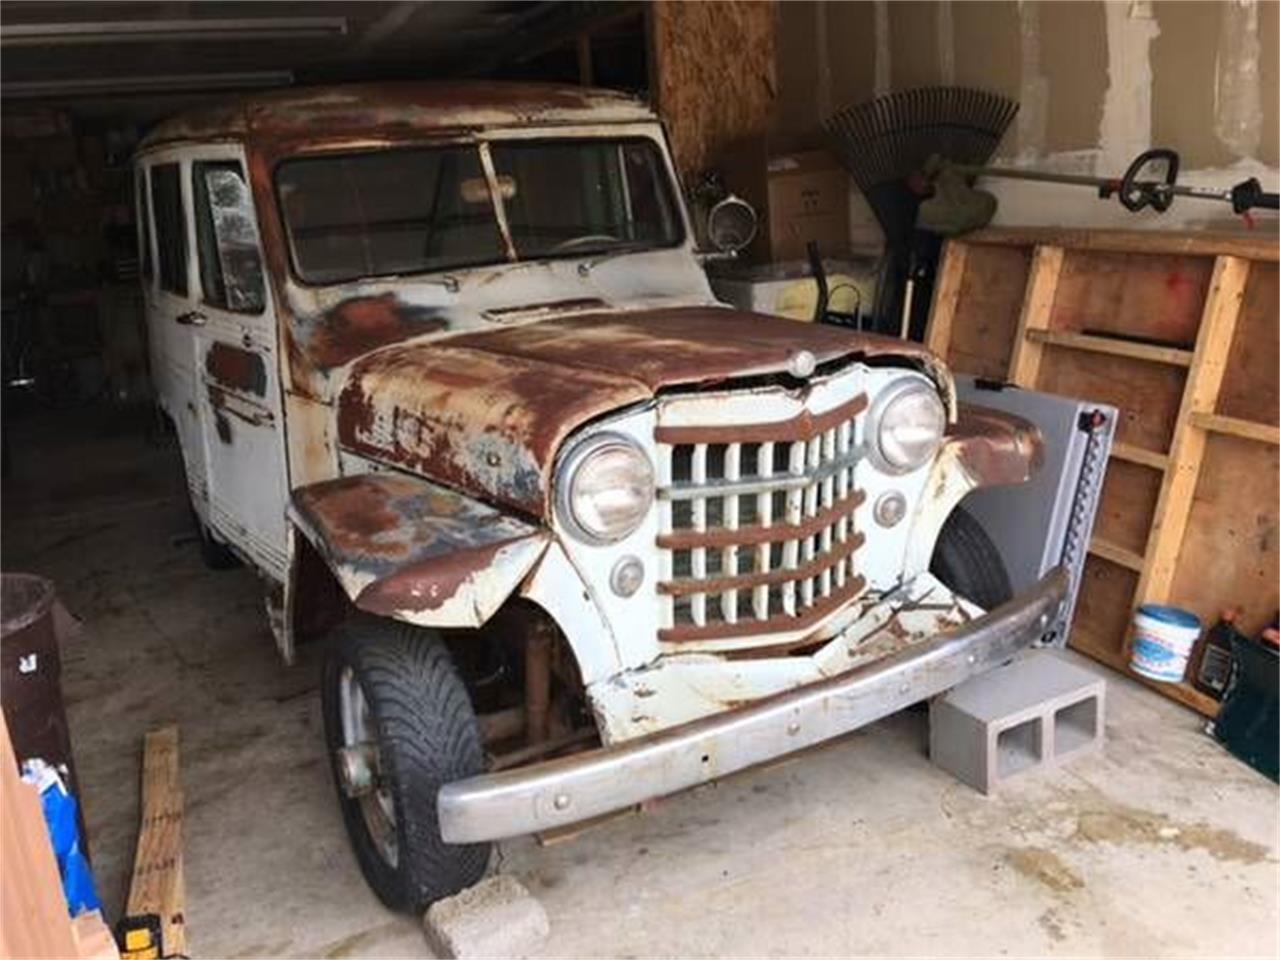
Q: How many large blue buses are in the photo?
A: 0